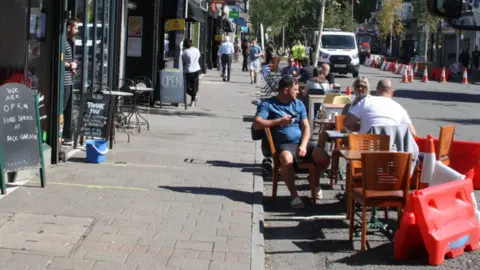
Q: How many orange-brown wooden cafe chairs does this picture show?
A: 5